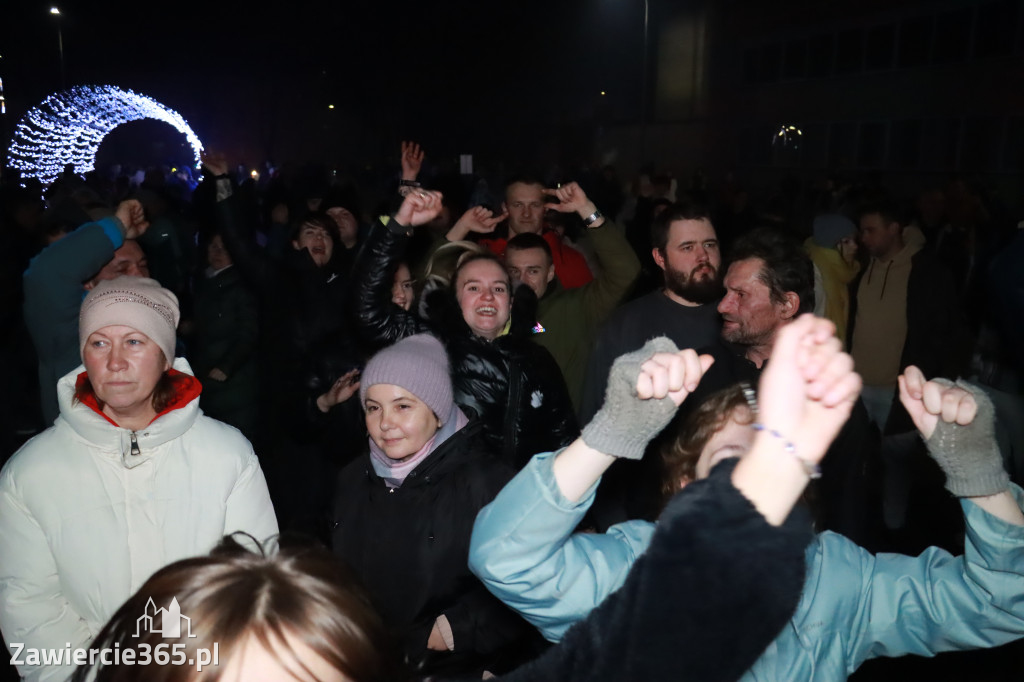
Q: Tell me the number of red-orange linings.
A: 1